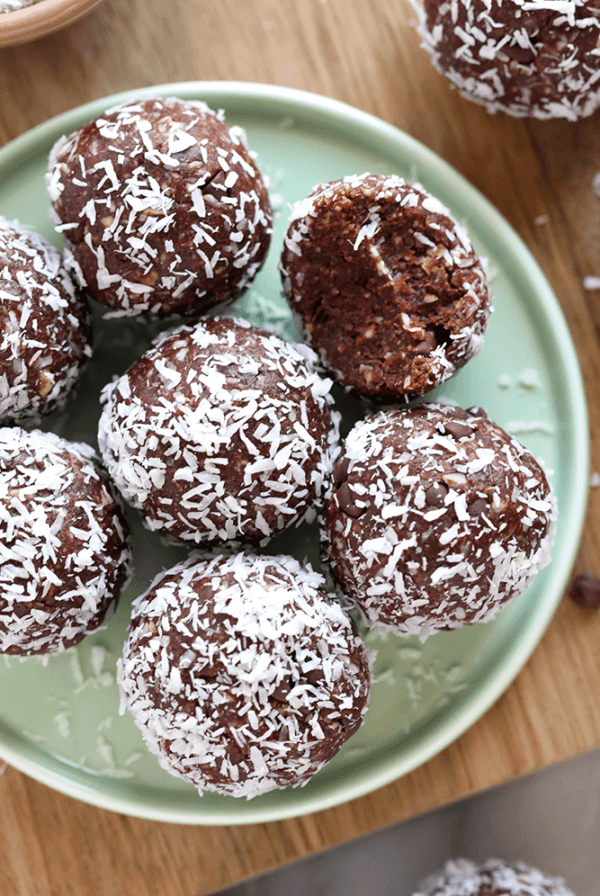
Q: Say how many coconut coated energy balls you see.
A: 9